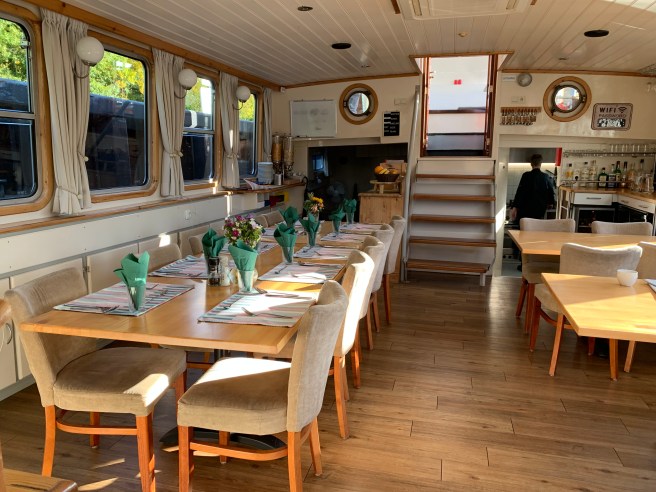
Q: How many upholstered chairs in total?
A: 14